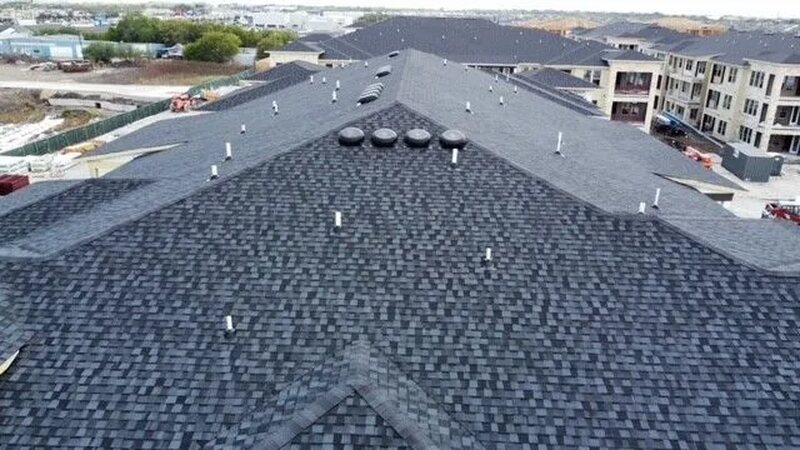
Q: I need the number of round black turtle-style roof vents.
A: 4